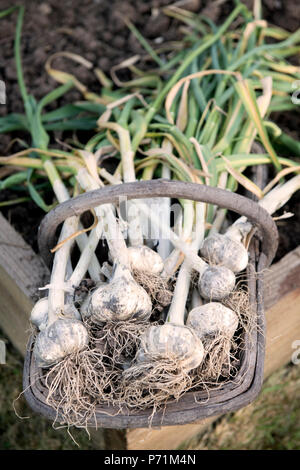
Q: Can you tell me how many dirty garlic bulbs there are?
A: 8